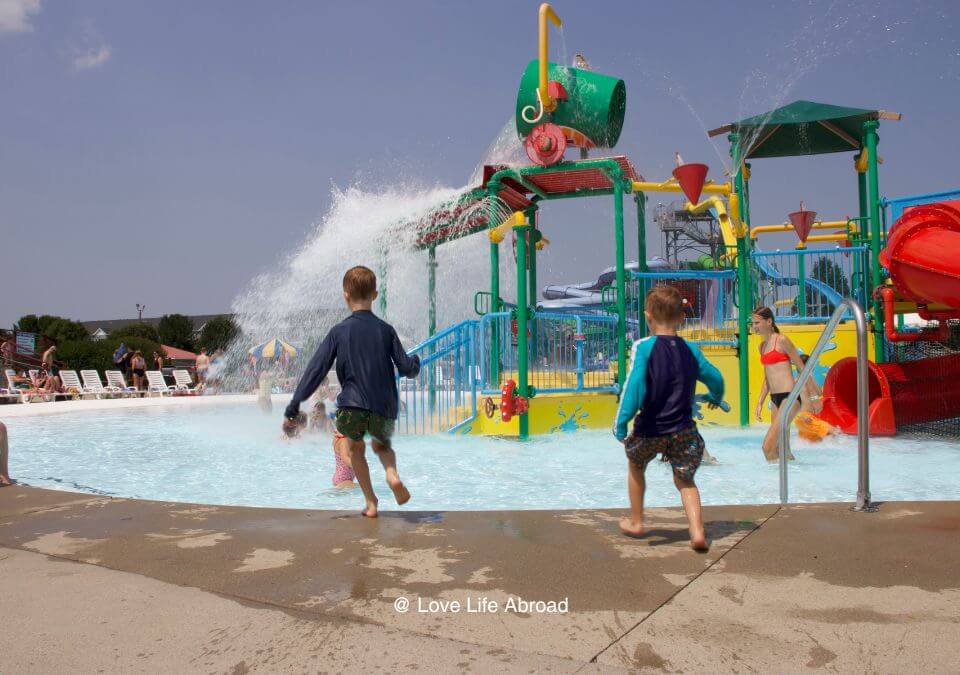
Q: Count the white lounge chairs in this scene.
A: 7